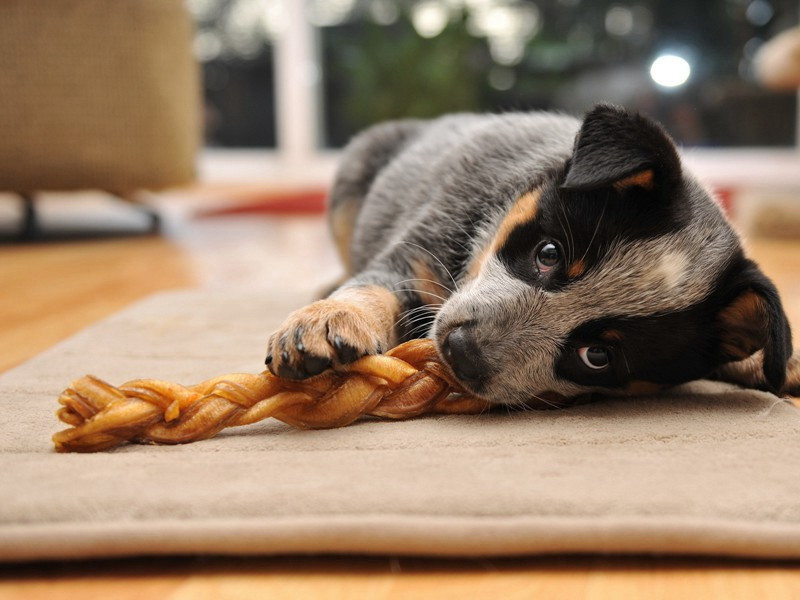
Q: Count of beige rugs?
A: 1